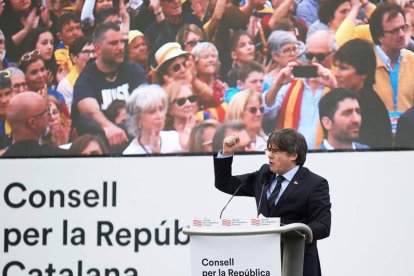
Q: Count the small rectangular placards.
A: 3